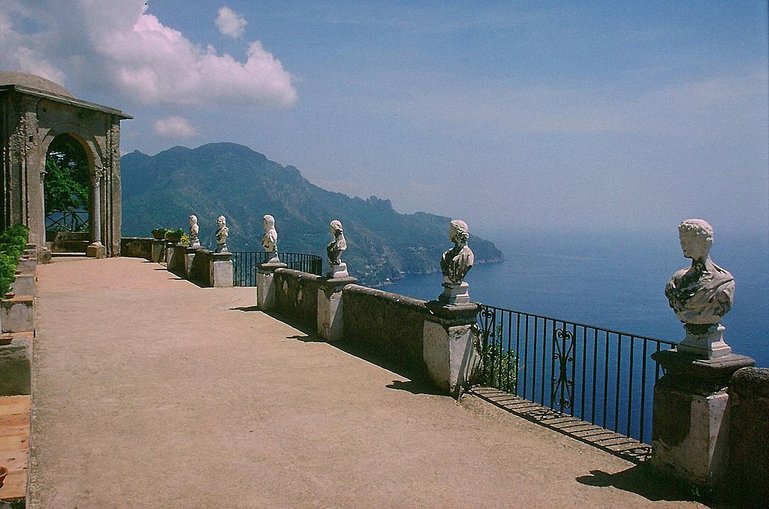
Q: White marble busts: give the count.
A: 6